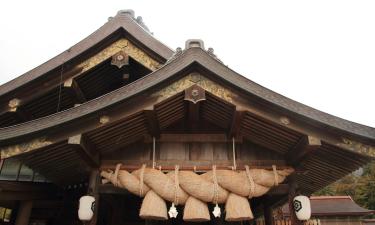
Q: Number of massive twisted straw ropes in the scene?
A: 1